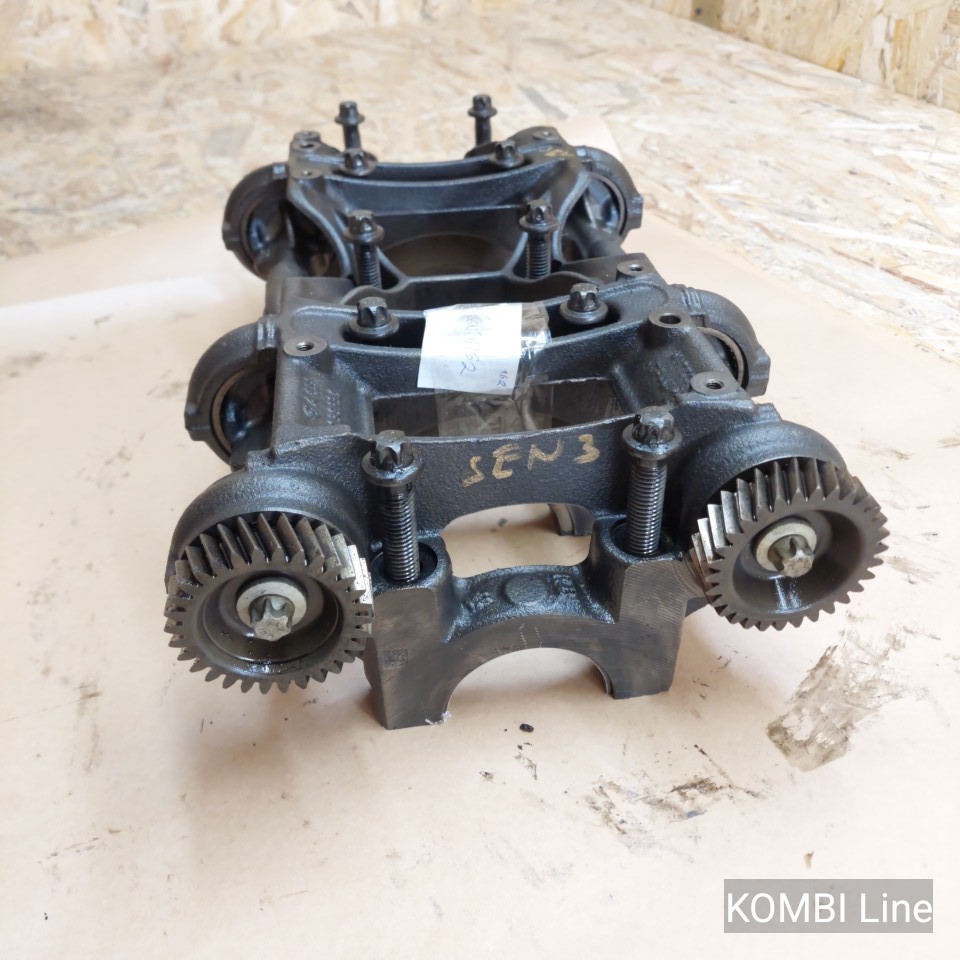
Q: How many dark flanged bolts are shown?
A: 10